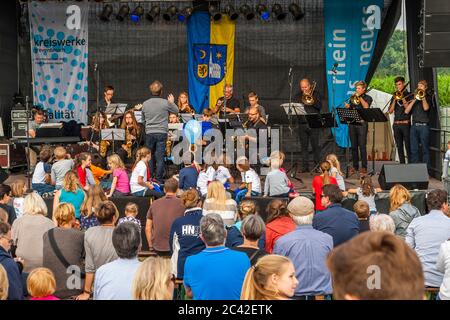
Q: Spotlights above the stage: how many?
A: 12